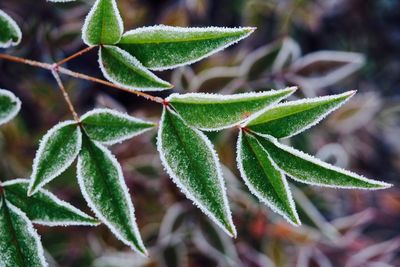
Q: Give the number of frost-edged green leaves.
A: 15